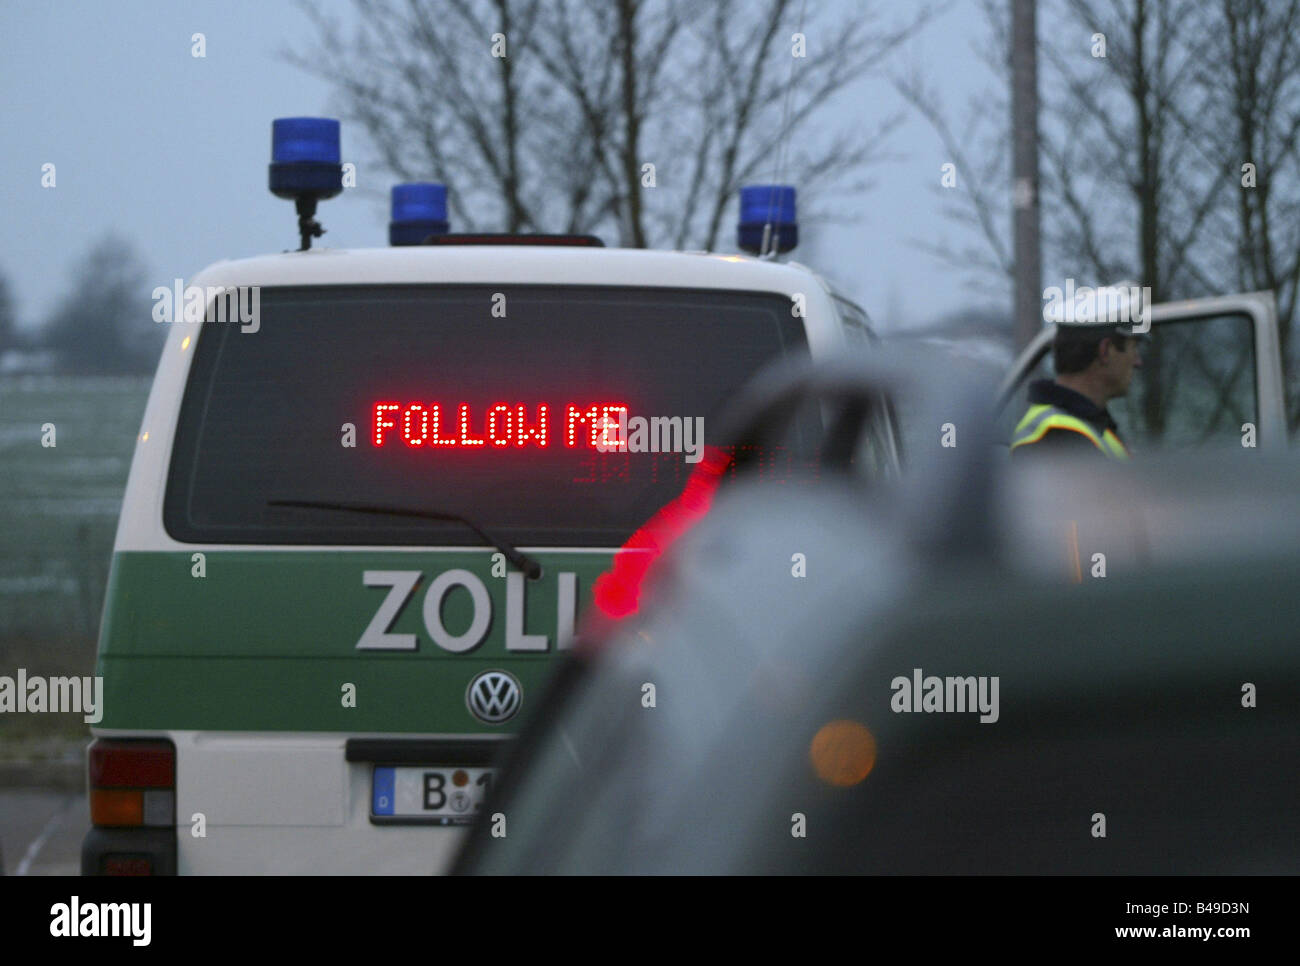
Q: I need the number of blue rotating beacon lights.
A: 3